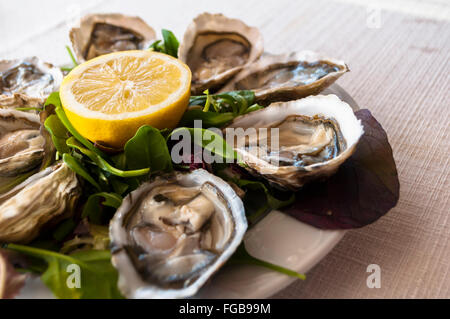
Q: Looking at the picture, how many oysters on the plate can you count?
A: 8